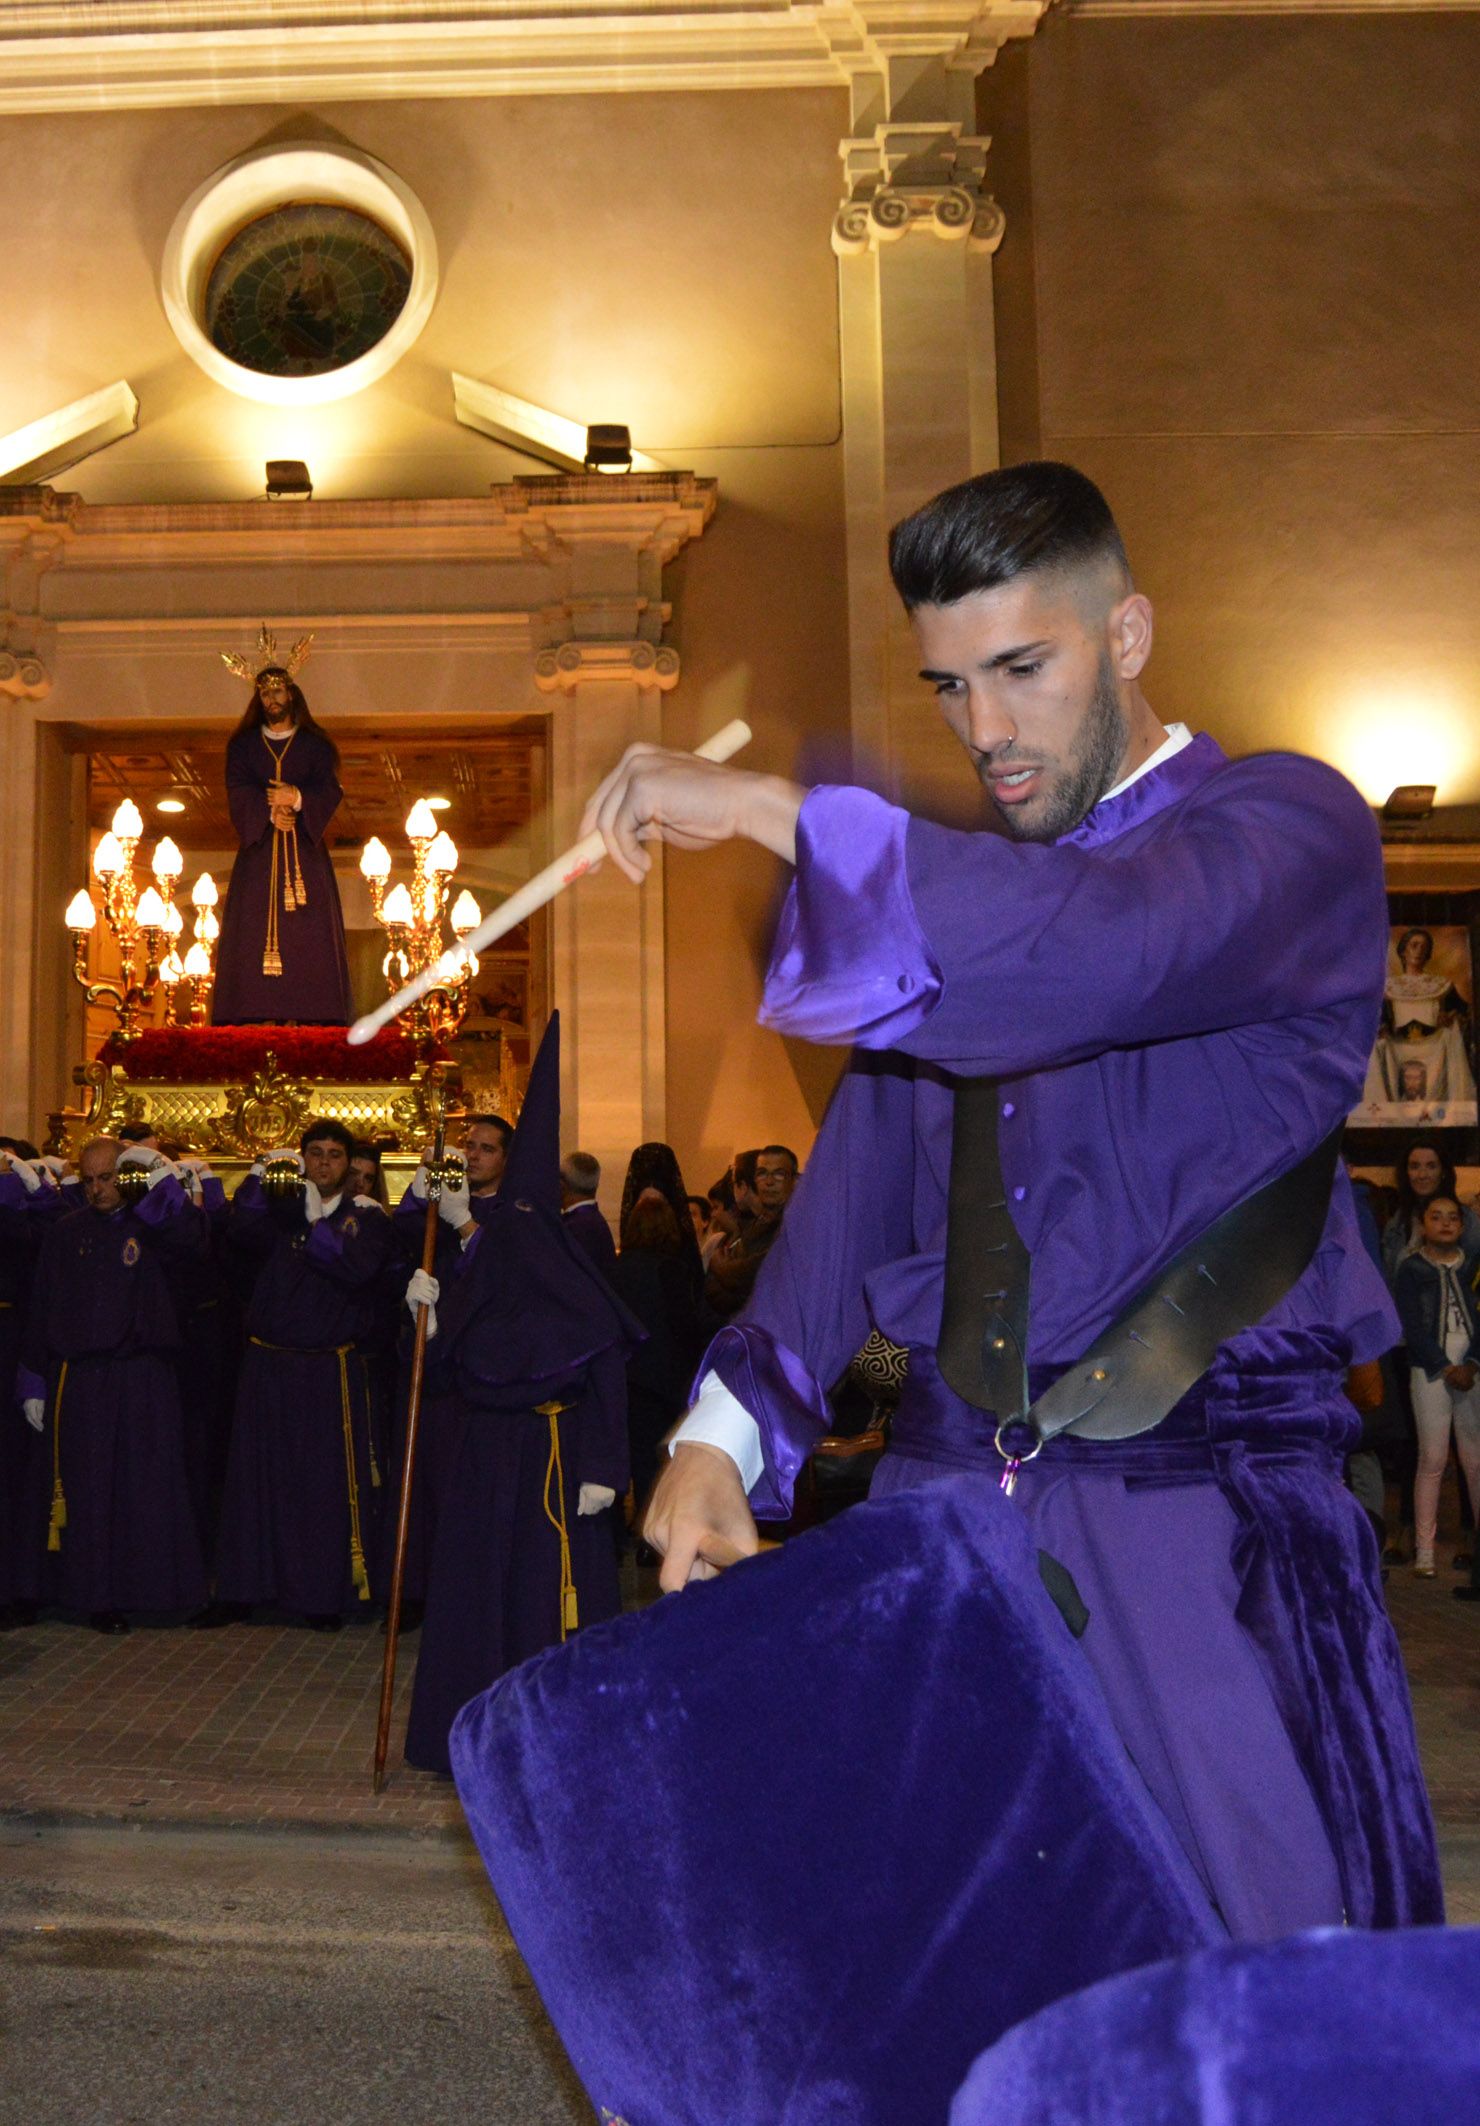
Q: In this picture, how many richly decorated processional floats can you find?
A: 1